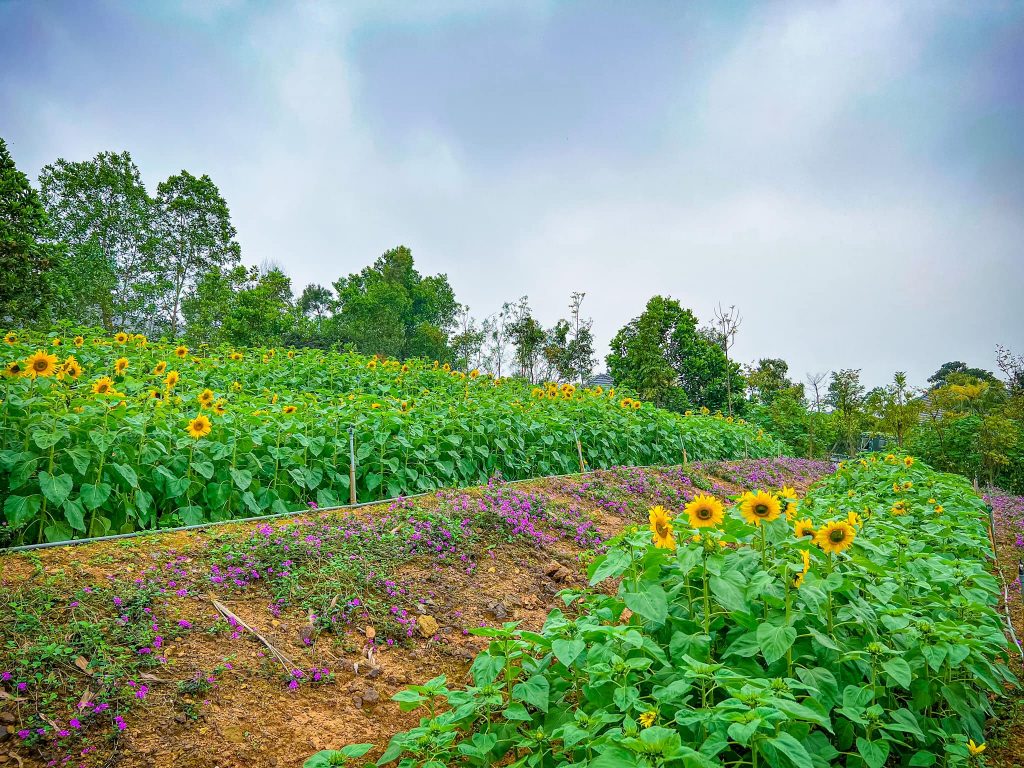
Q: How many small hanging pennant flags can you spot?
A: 0